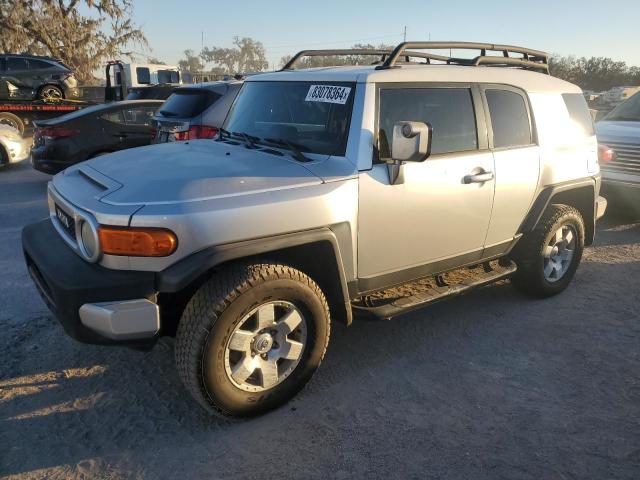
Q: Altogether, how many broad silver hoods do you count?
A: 1